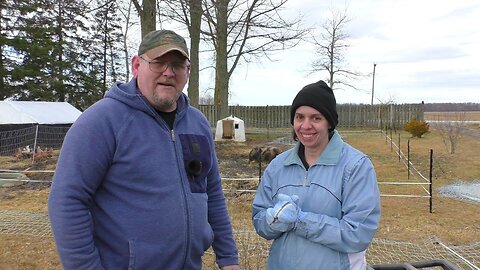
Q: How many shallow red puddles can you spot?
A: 0